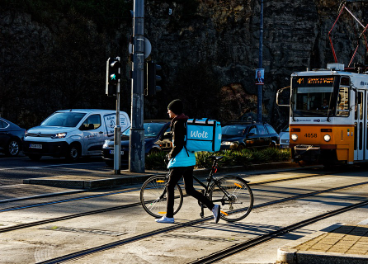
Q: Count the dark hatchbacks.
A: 2